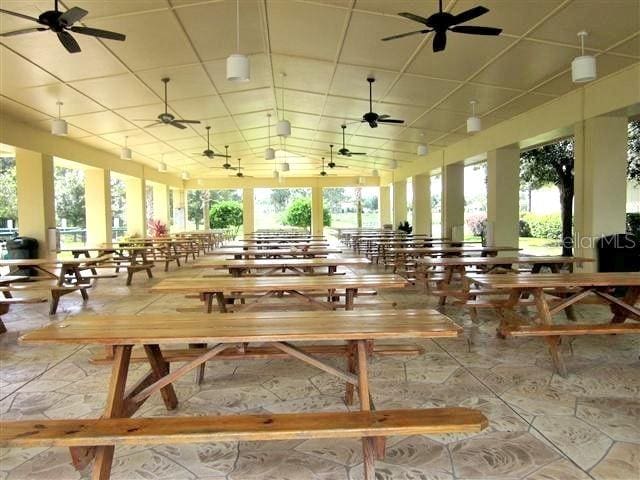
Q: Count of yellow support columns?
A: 13